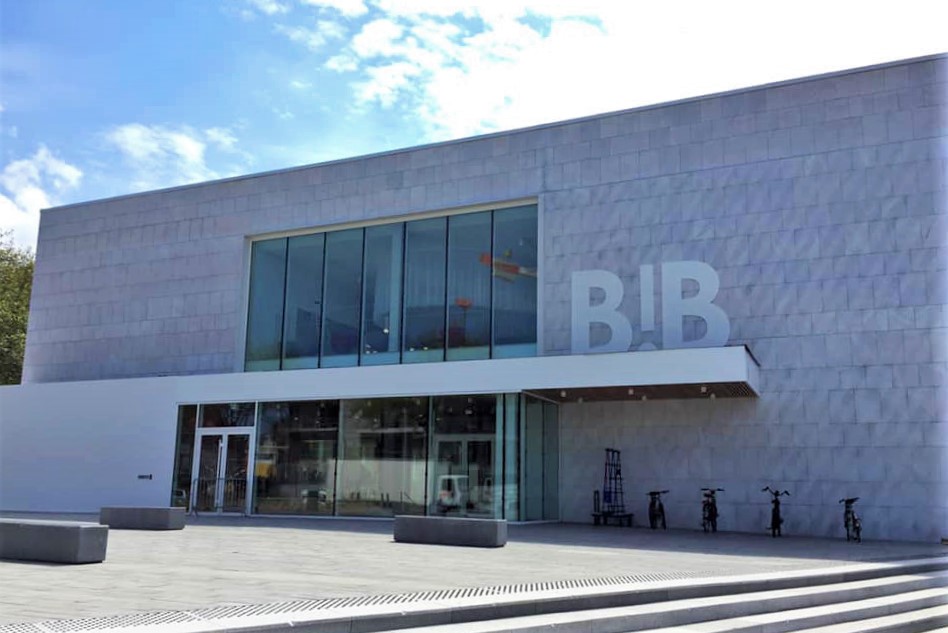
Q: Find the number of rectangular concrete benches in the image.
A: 3